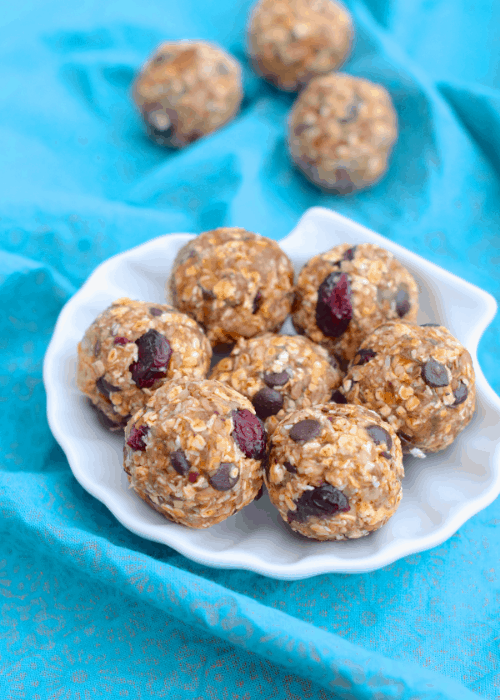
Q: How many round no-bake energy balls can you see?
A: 10